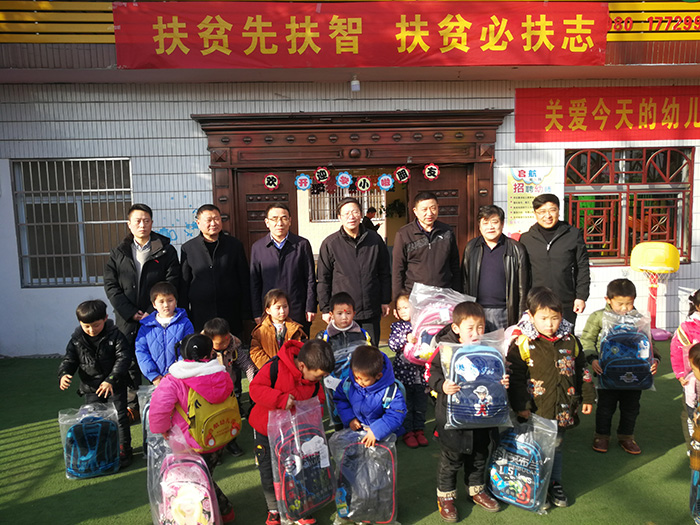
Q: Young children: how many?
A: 14